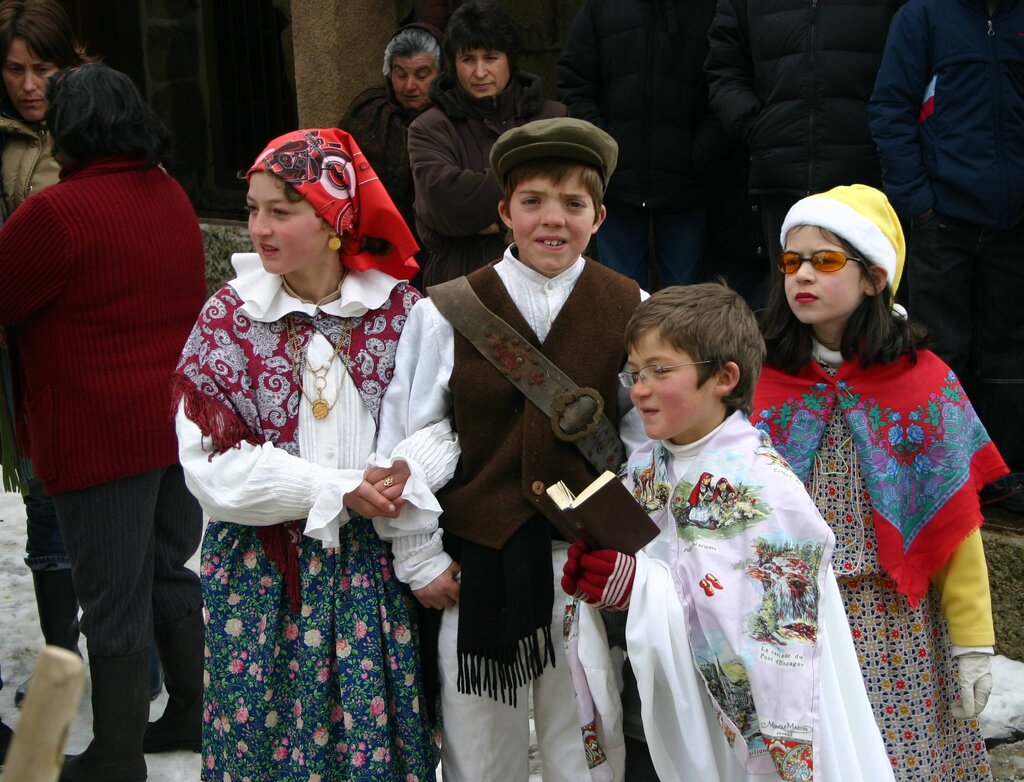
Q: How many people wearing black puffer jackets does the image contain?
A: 2